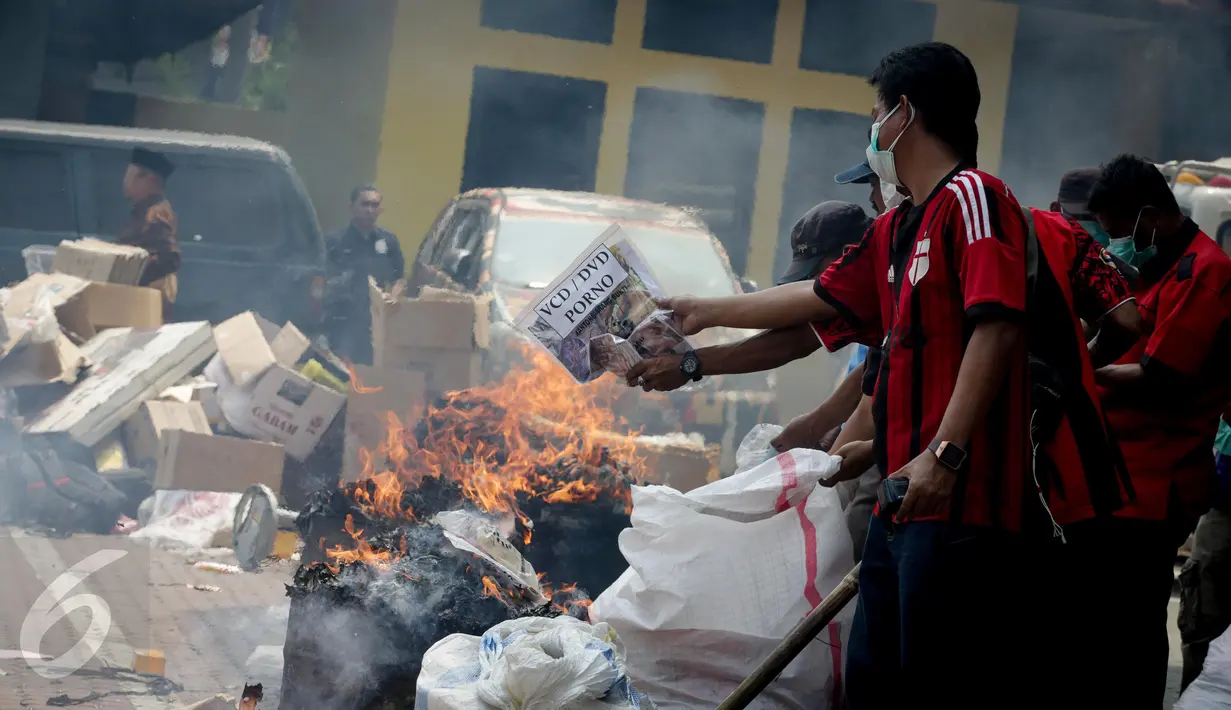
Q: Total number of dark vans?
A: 1